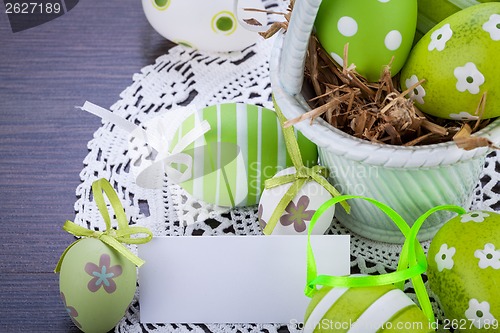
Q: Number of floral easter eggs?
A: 4